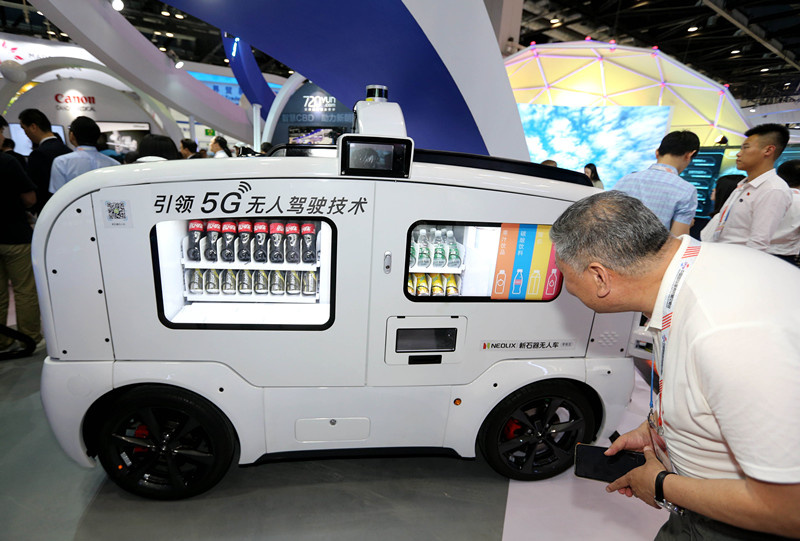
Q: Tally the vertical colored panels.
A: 4